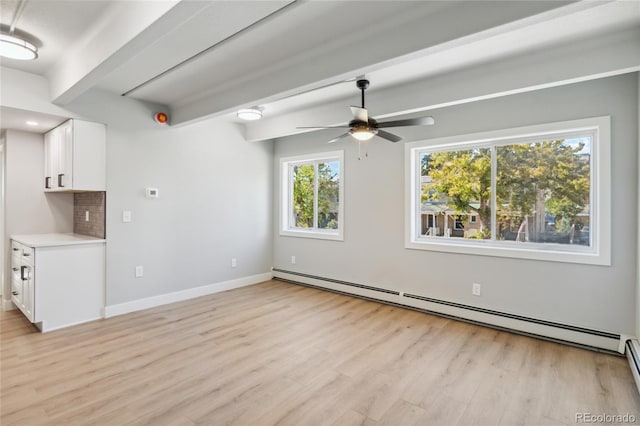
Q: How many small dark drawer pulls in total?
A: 4